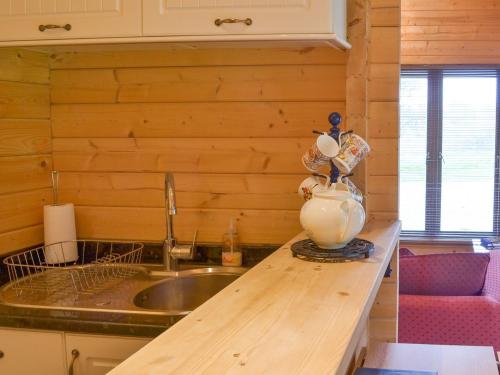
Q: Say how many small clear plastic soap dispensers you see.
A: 1